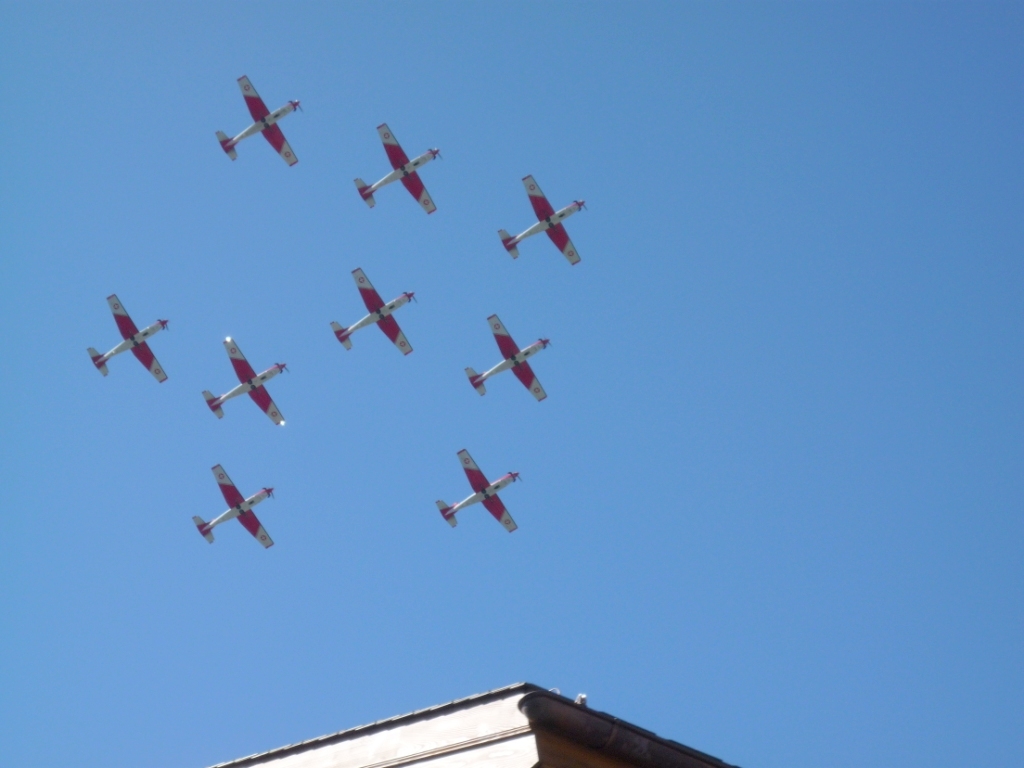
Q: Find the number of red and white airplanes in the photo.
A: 9